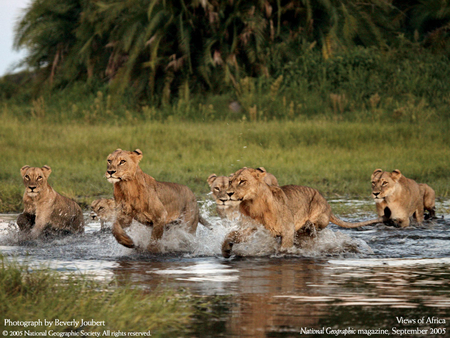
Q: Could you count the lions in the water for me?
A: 6